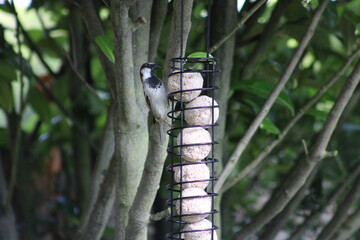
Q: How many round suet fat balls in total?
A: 6